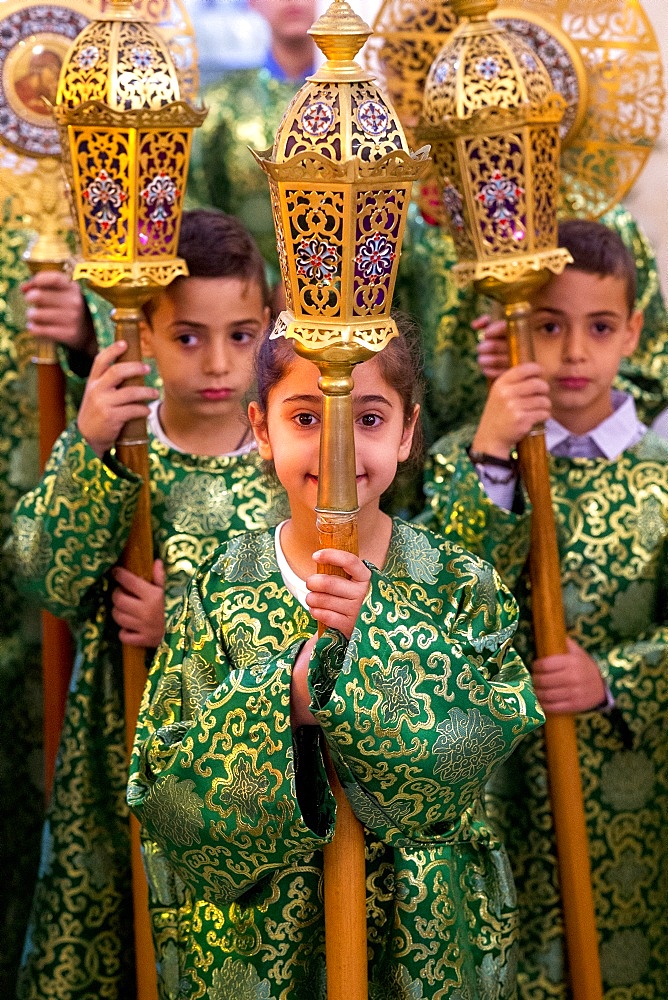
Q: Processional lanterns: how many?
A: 3